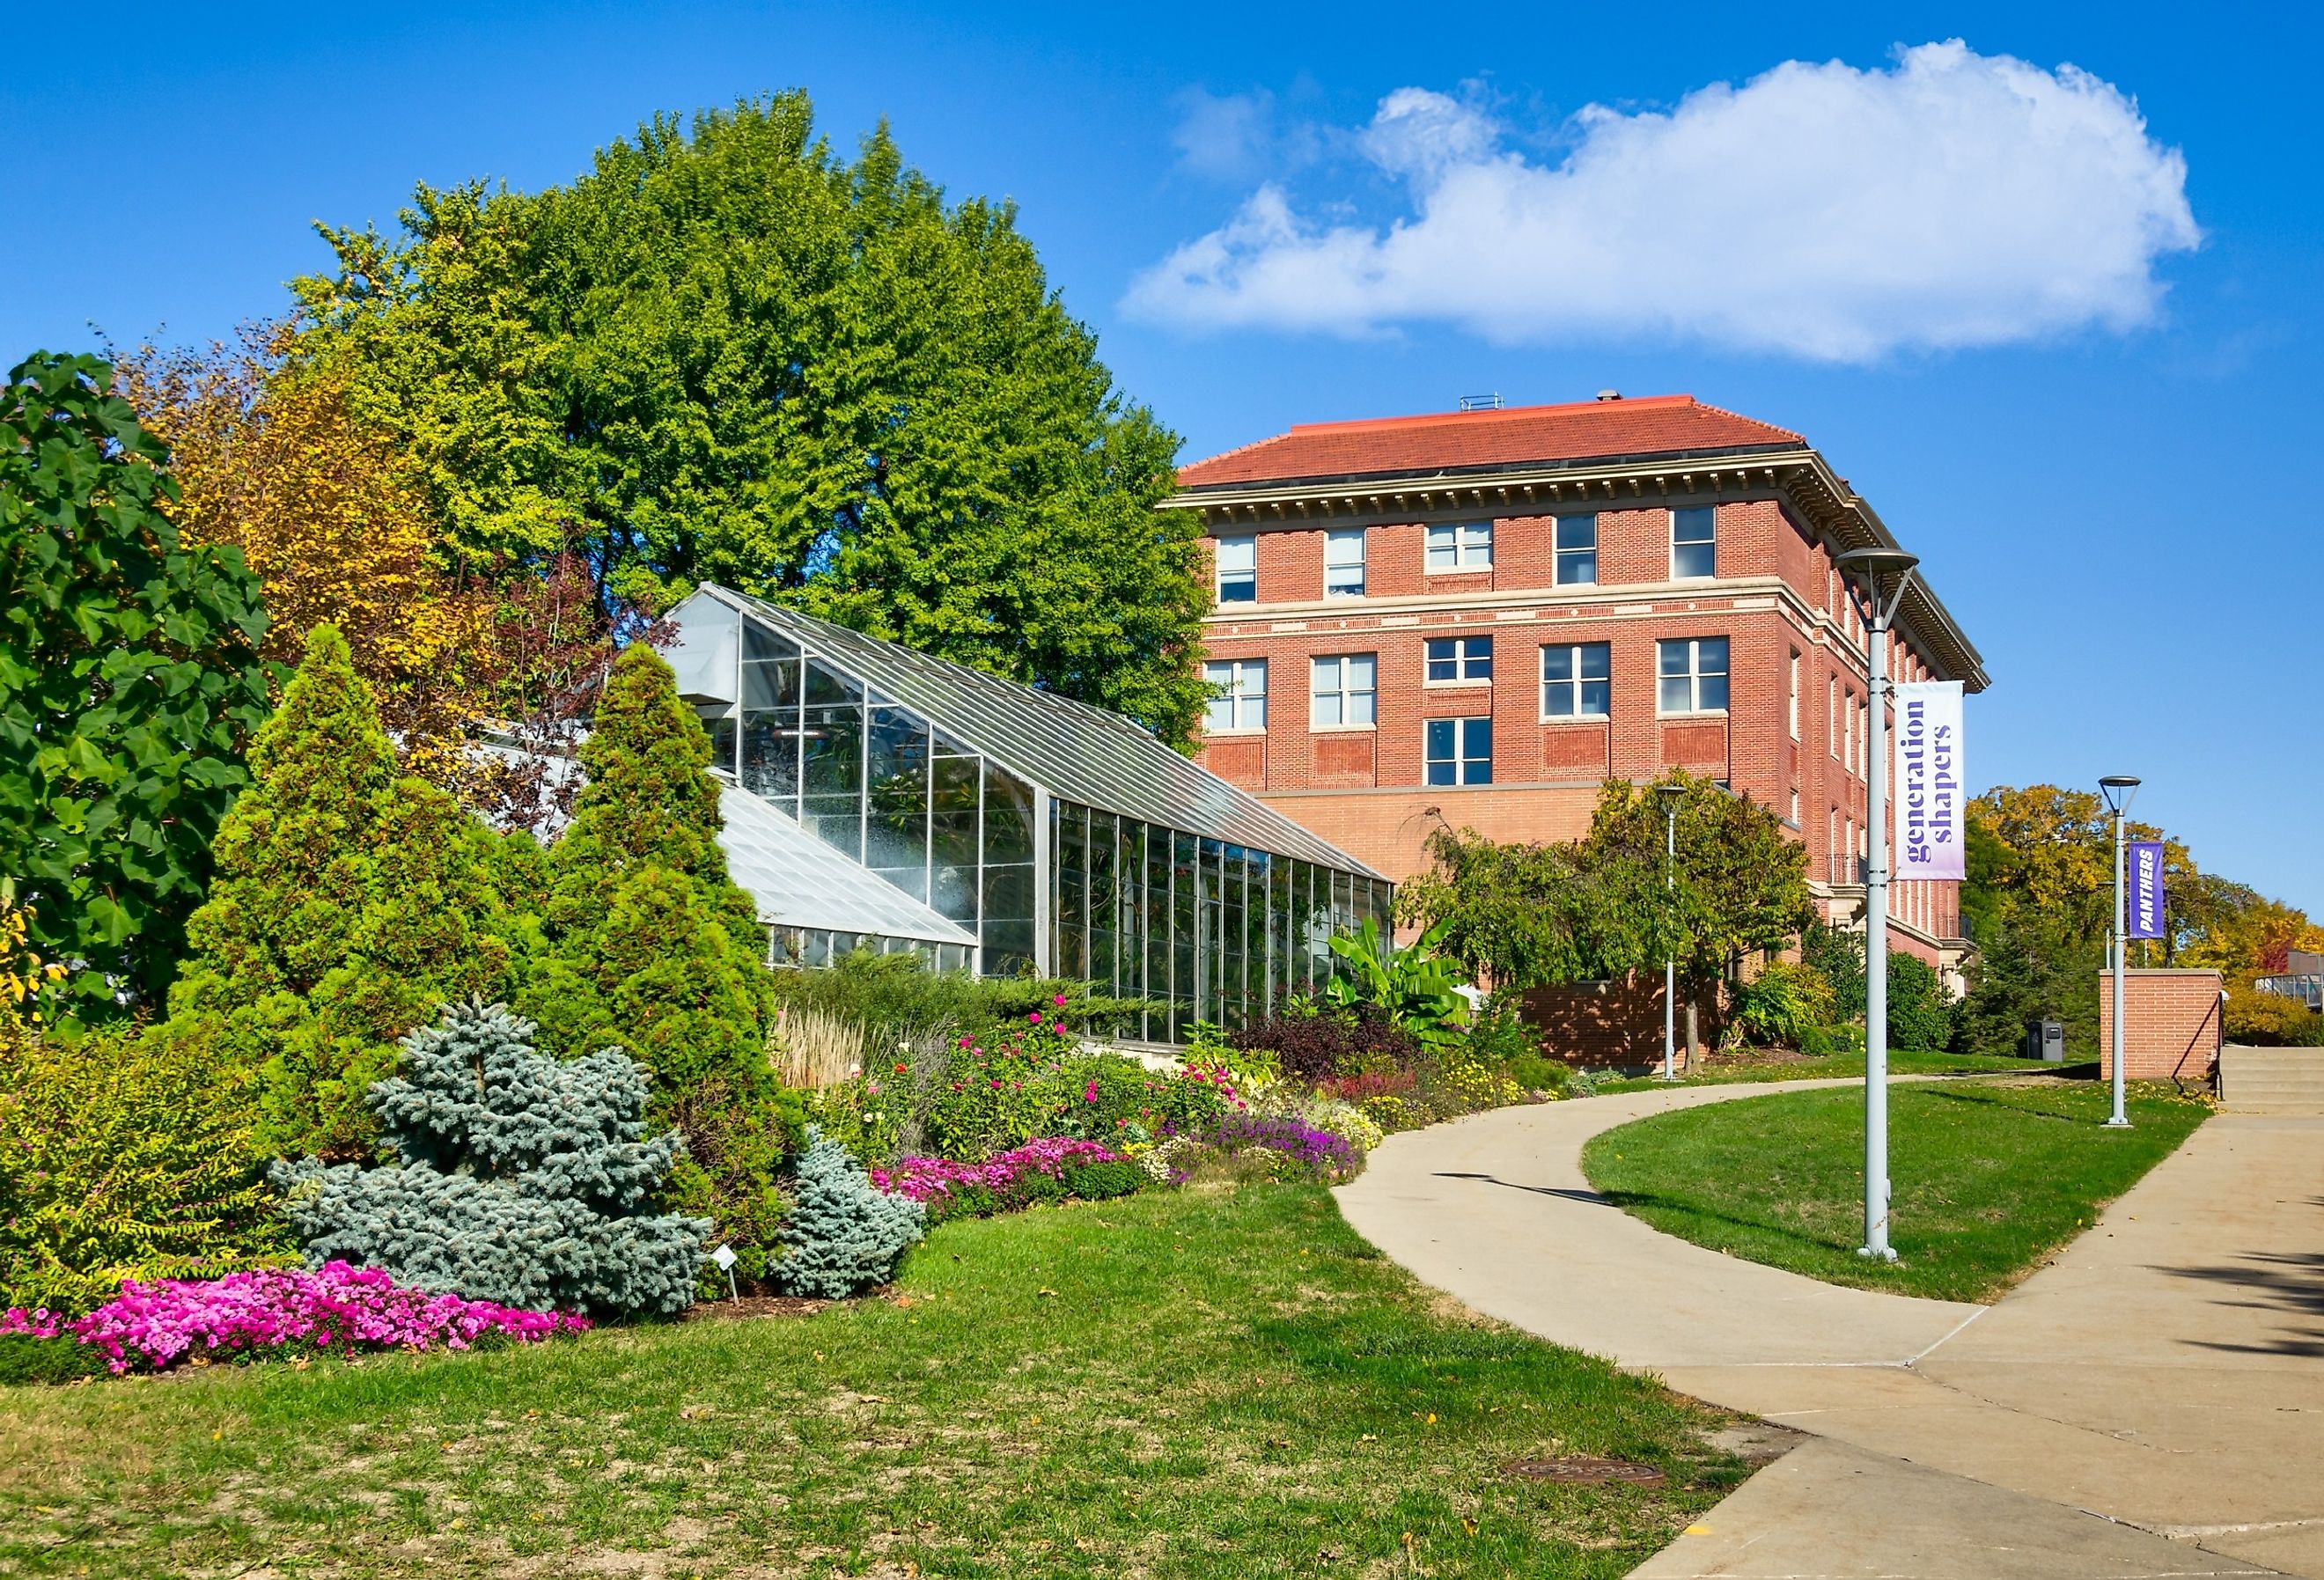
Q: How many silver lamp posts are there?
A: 3